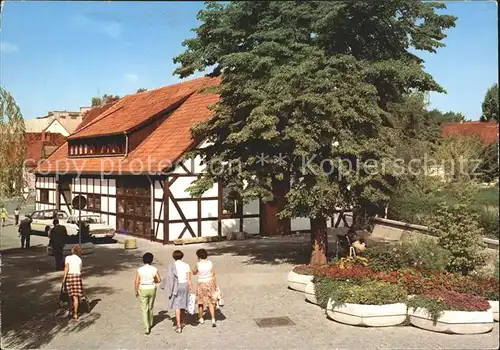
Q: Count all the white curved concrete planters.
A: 5